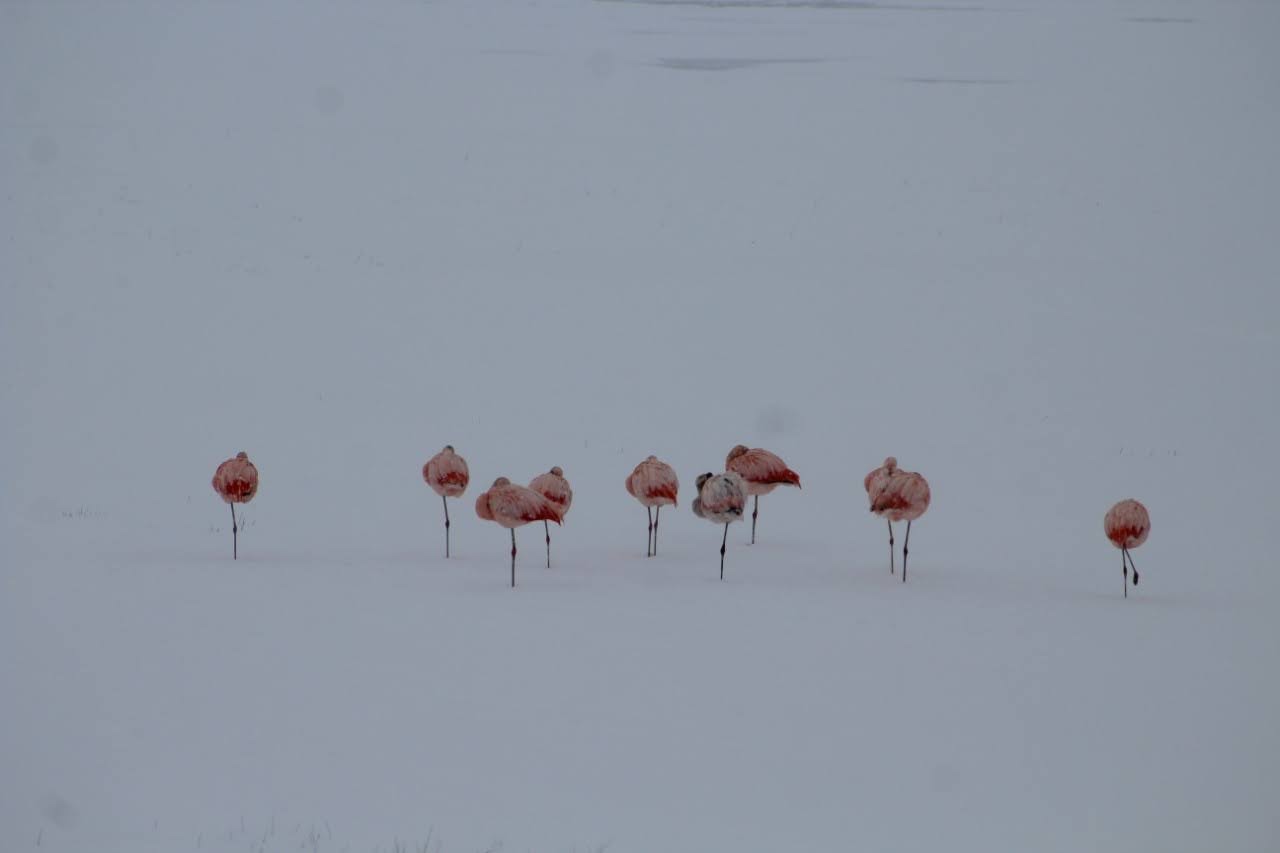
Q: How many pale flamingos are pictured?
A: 1